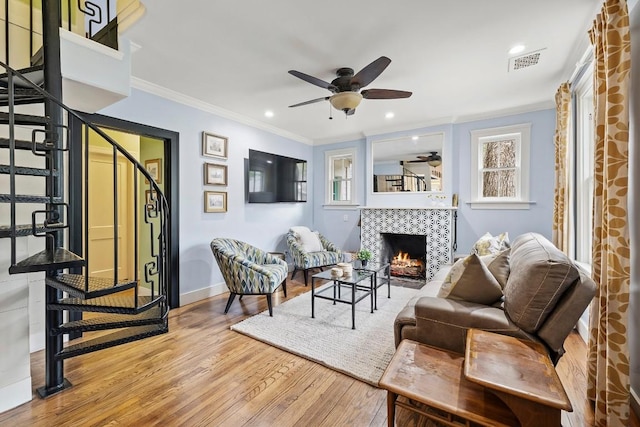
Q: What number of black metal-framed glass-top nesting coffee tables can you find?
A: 2